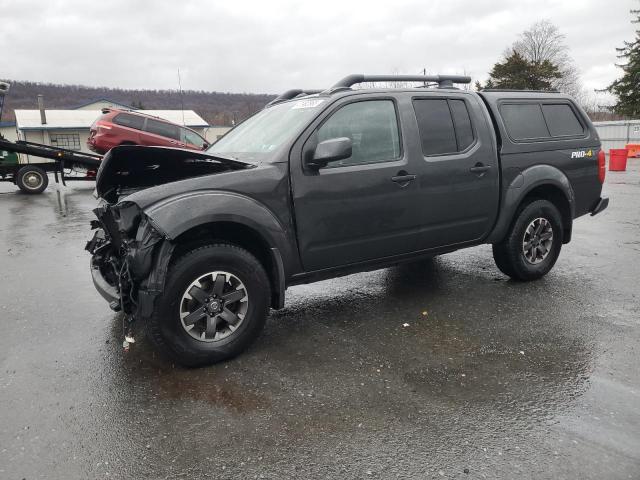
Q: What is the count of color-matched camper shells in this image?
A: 1